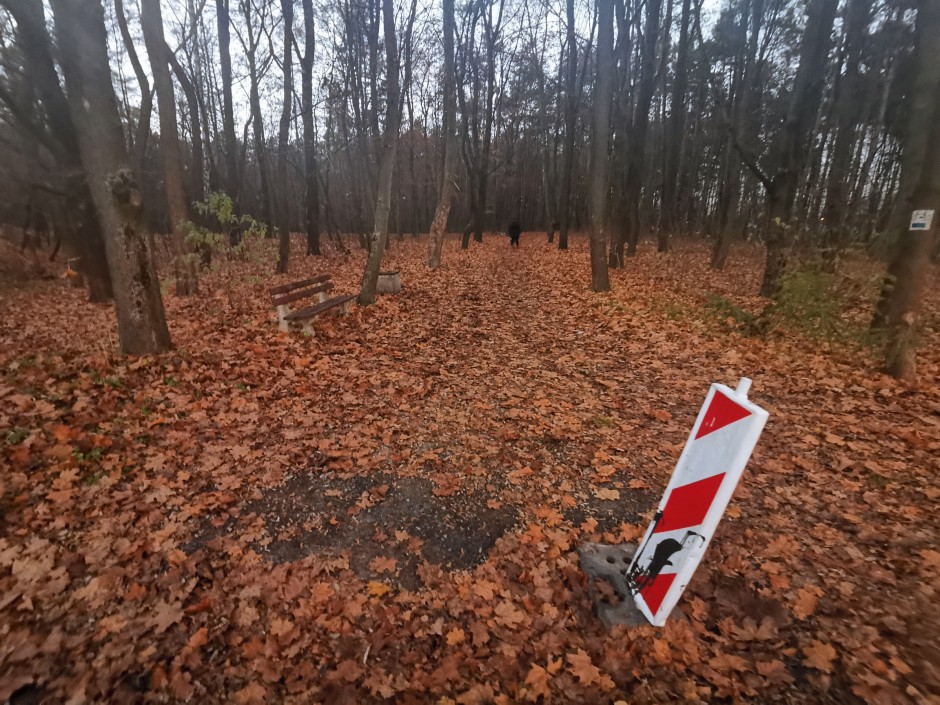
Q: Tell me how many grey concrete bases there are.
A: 1